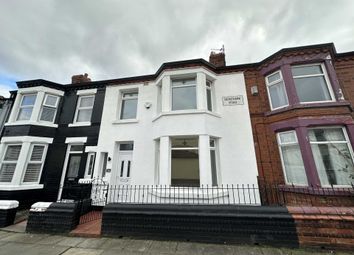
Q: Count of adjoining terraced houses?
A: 3